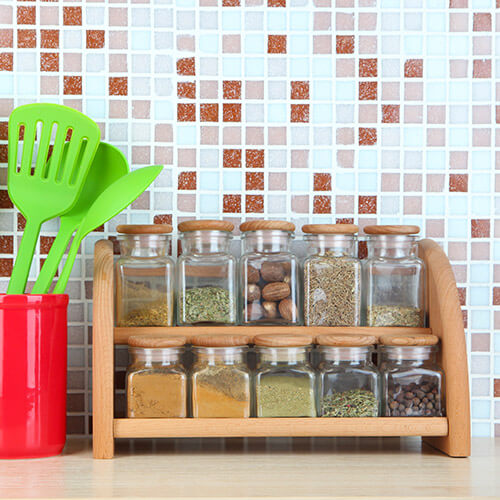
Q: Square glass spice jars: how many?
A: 10